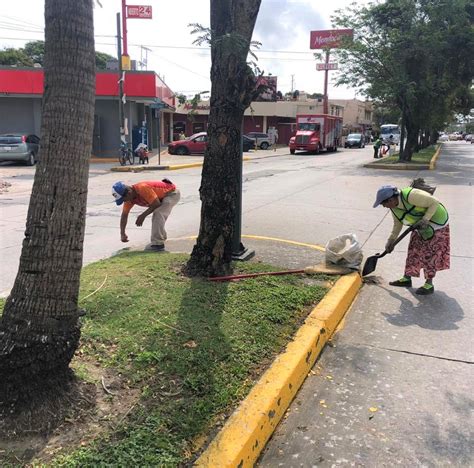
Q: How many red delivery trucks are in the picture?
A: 1